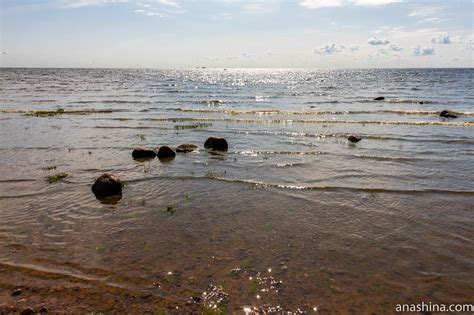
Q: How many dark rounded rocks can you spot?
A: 8